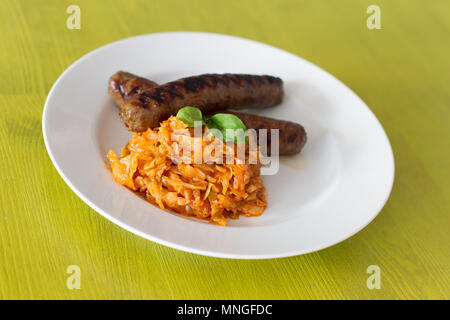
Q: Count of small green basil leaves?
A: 2